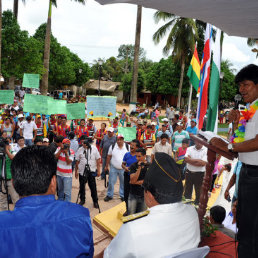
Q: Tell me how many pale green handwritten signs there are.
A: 6